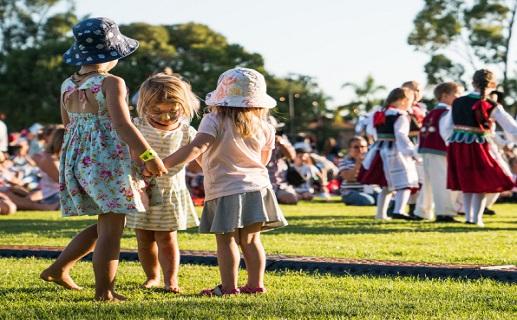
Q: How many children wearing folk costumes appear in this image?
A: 4